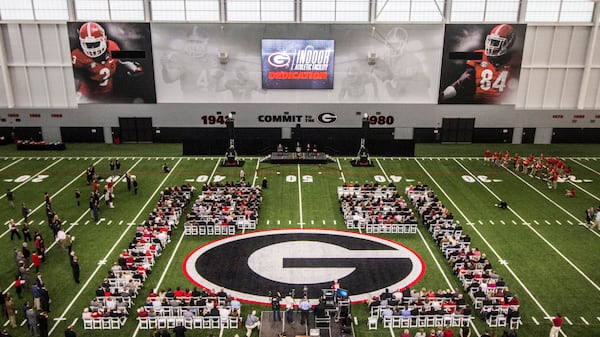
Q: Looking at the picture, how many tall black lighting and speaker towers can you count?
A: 2